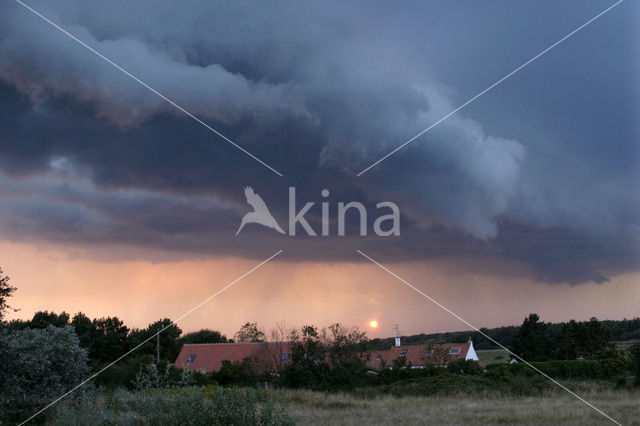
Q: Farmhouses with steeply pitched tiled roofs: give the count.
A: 2